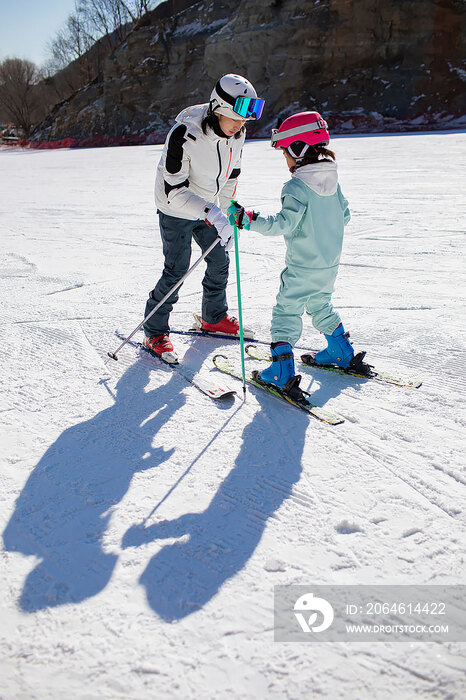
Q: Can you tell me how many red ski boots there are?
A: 2